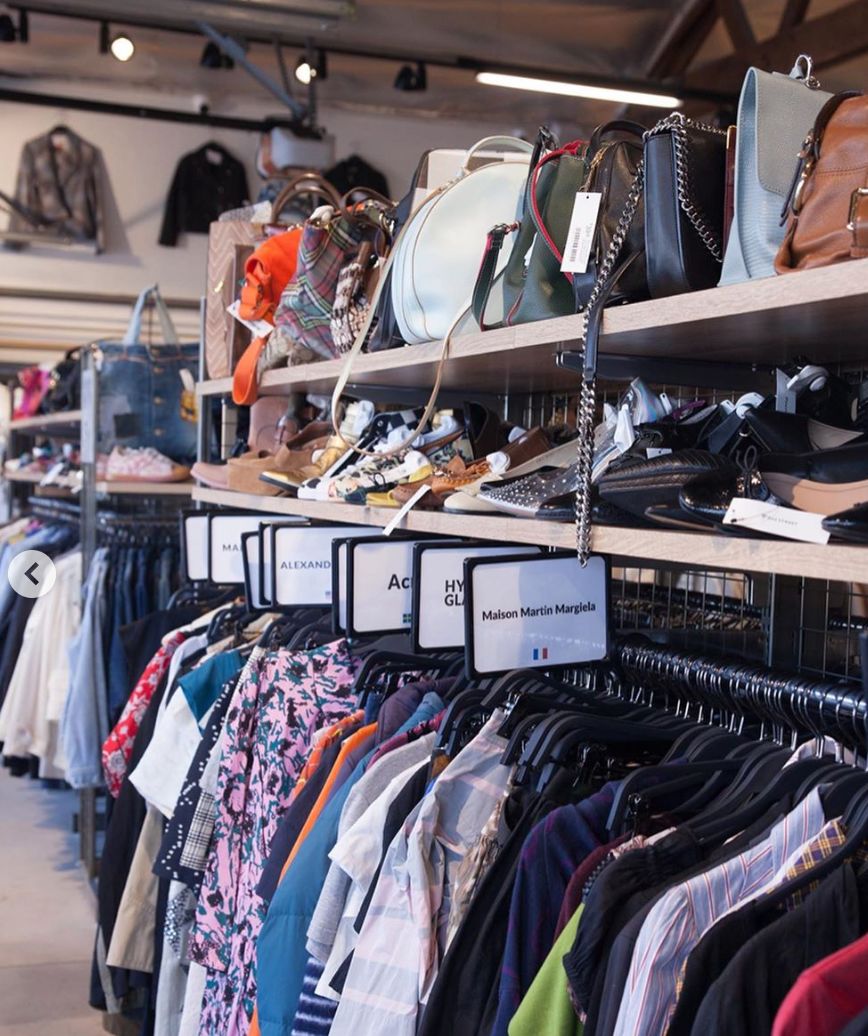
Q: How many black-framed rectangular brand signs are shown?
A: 9